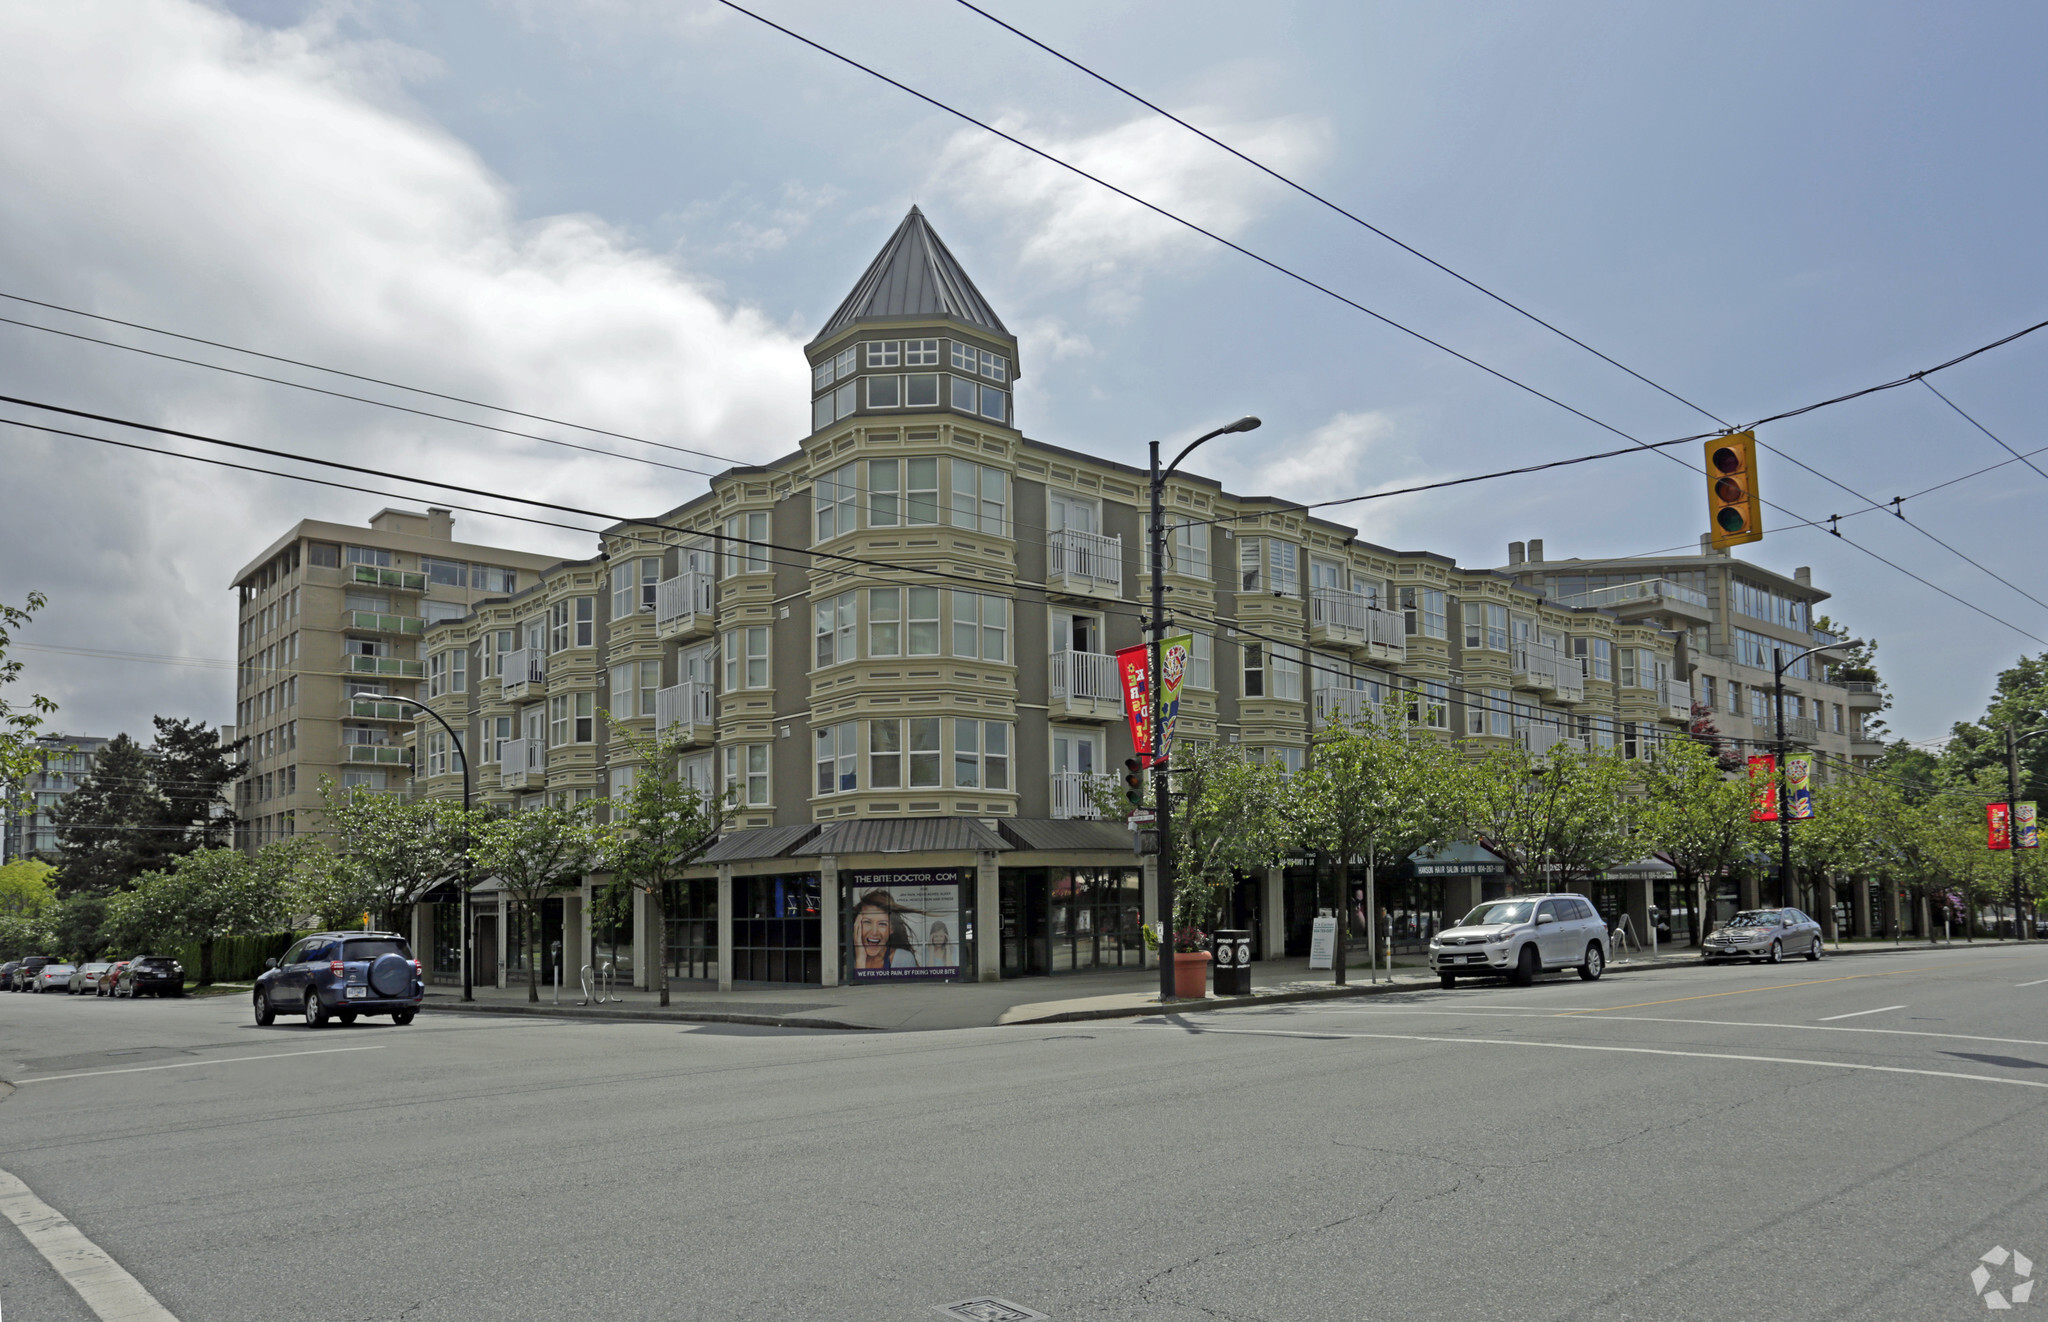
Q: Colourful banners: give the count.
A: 6